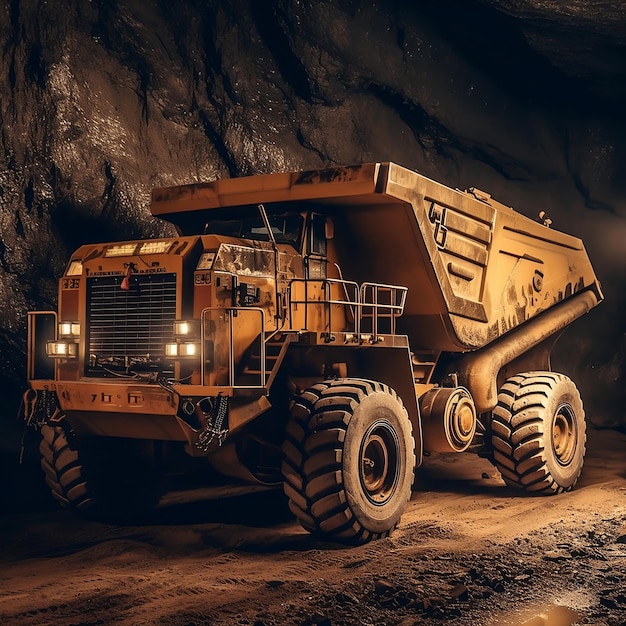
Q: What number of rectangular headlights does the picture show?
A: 4